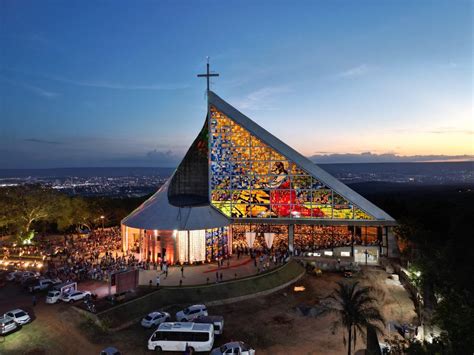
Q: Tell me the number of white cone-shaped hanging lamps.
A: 2